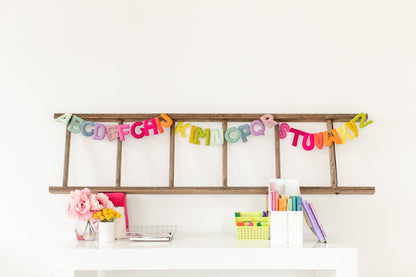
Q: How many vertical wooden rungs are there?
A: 6